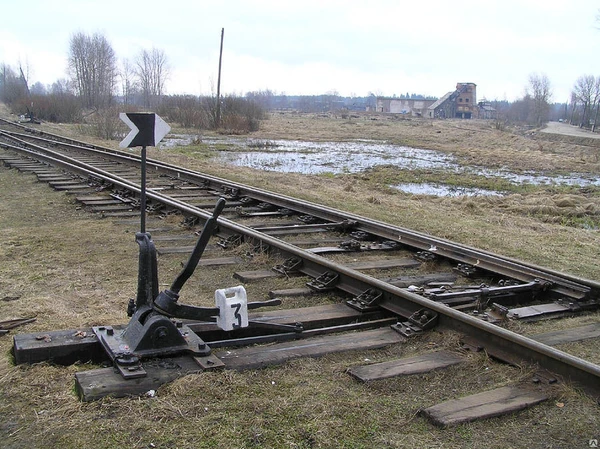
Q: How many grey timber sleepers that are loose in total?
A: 2